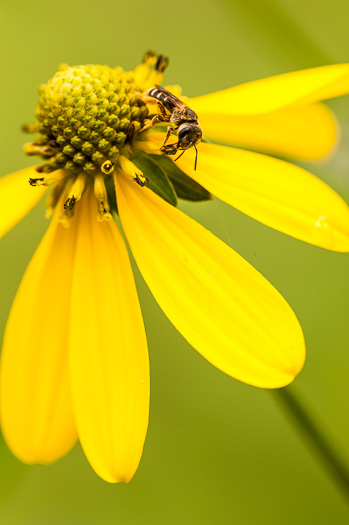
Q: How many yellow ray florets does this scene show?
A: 7